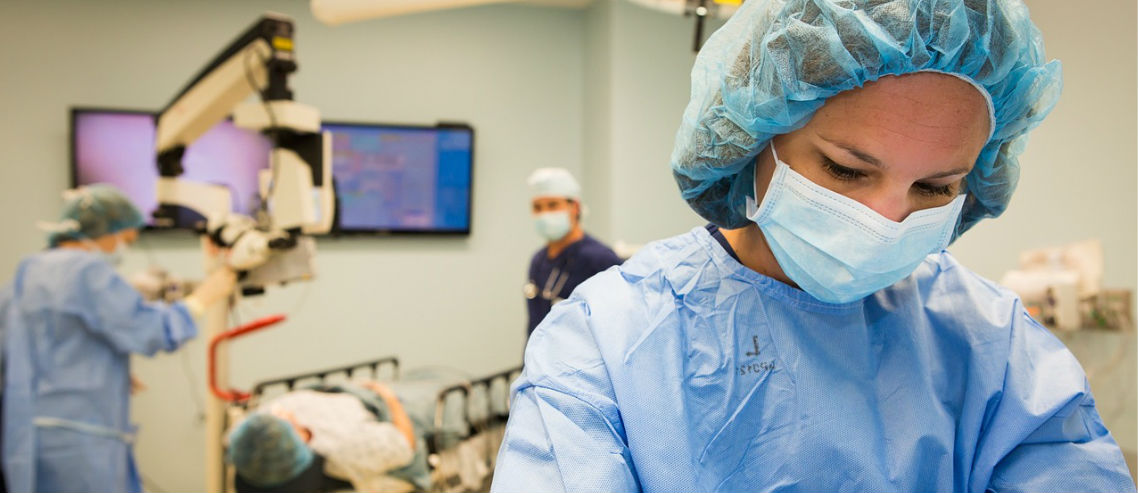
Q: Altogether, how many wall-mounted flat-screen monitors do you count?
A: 2